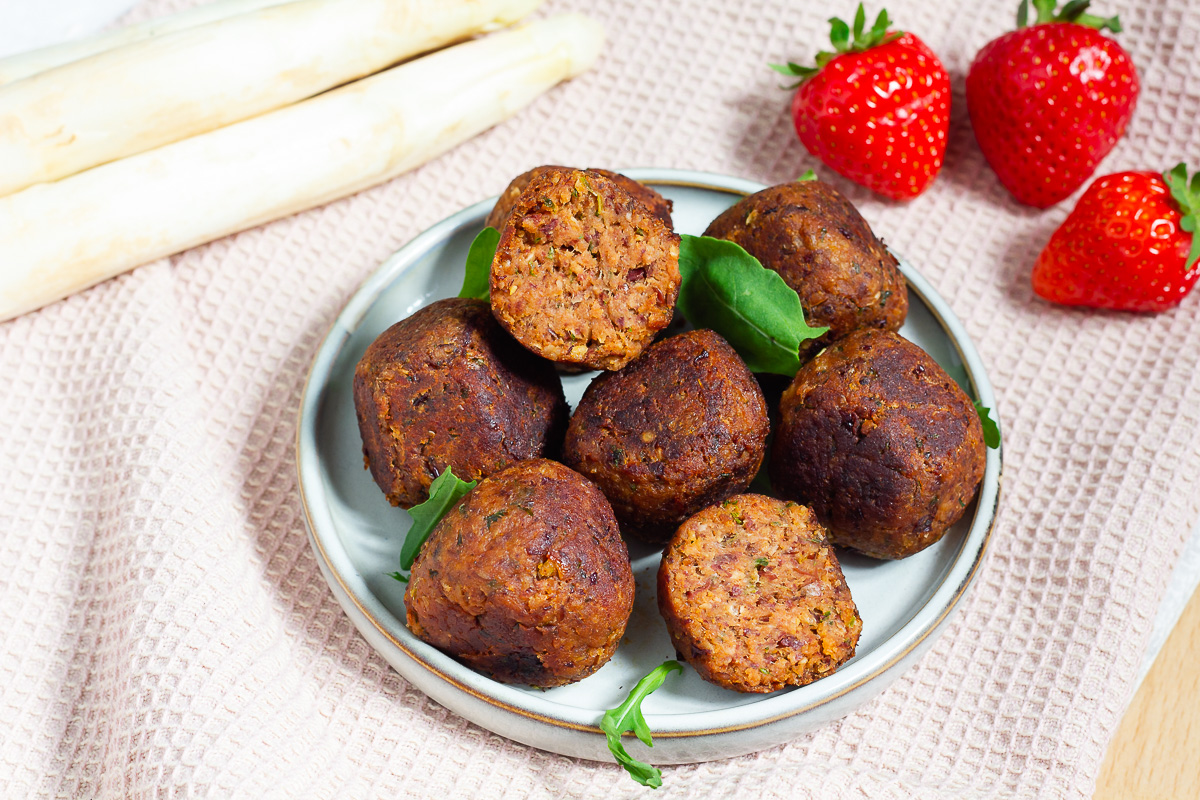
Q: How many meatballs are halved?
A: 2